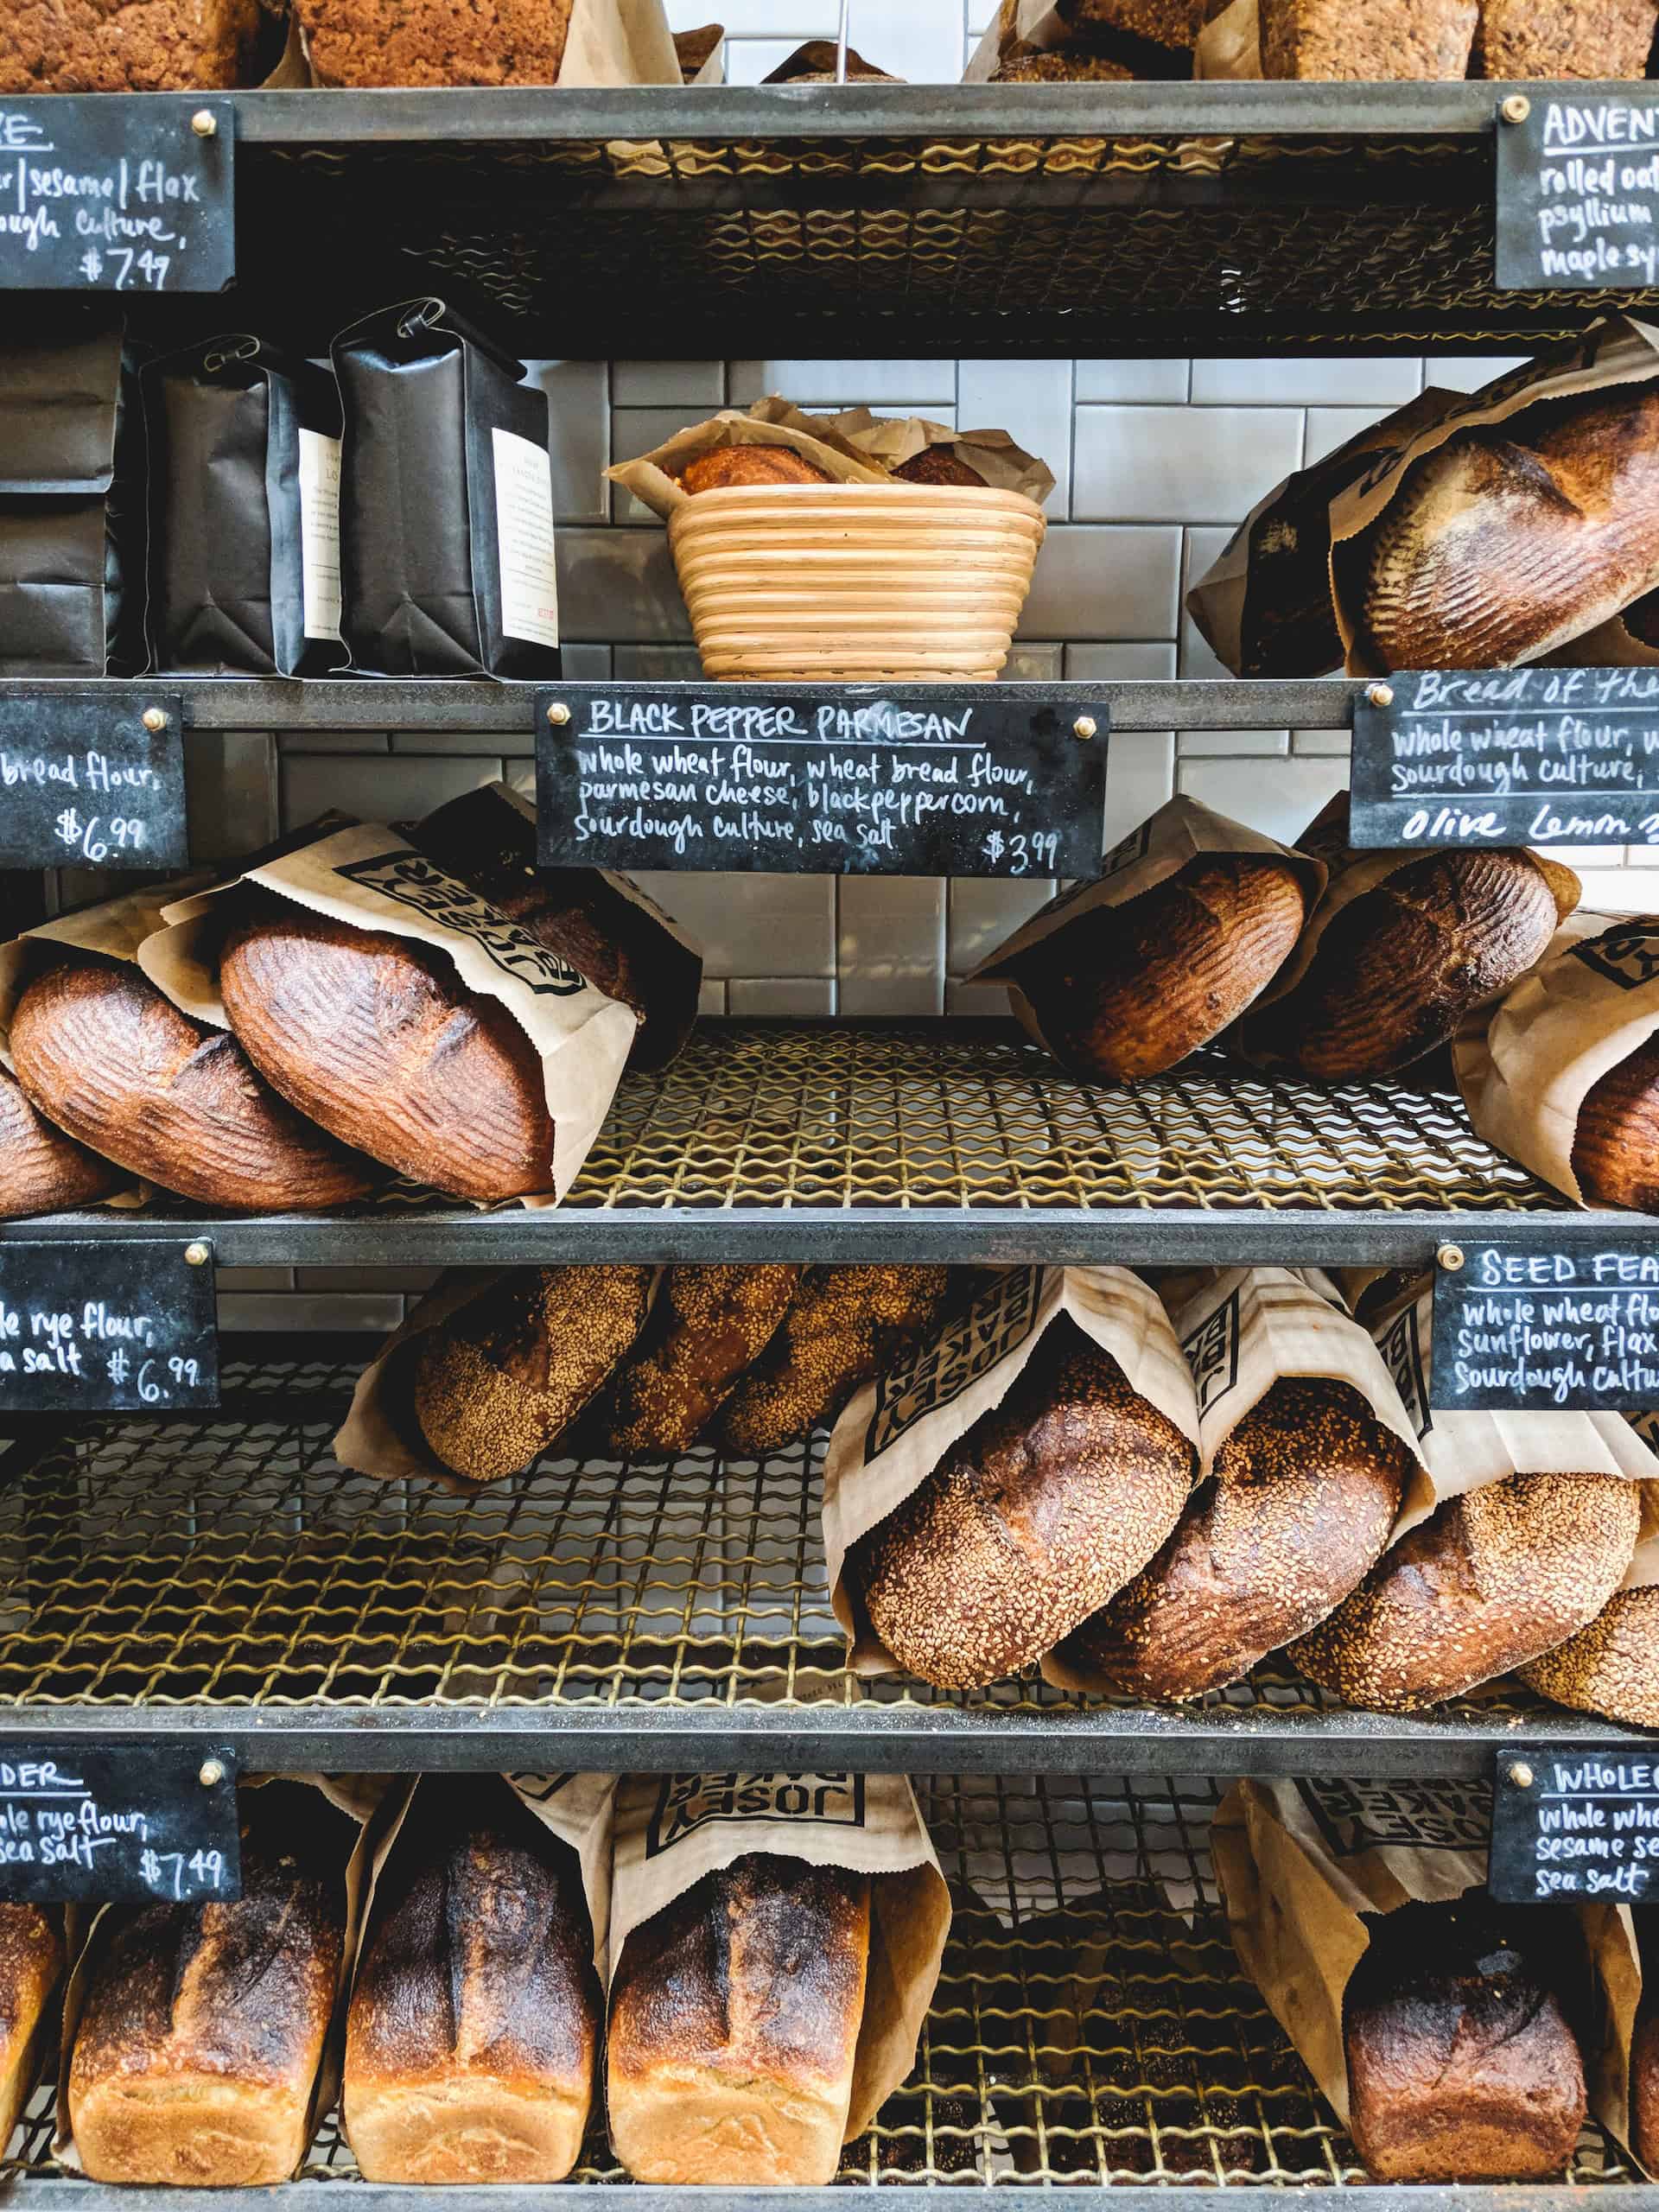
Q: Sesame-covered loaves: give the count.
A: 7